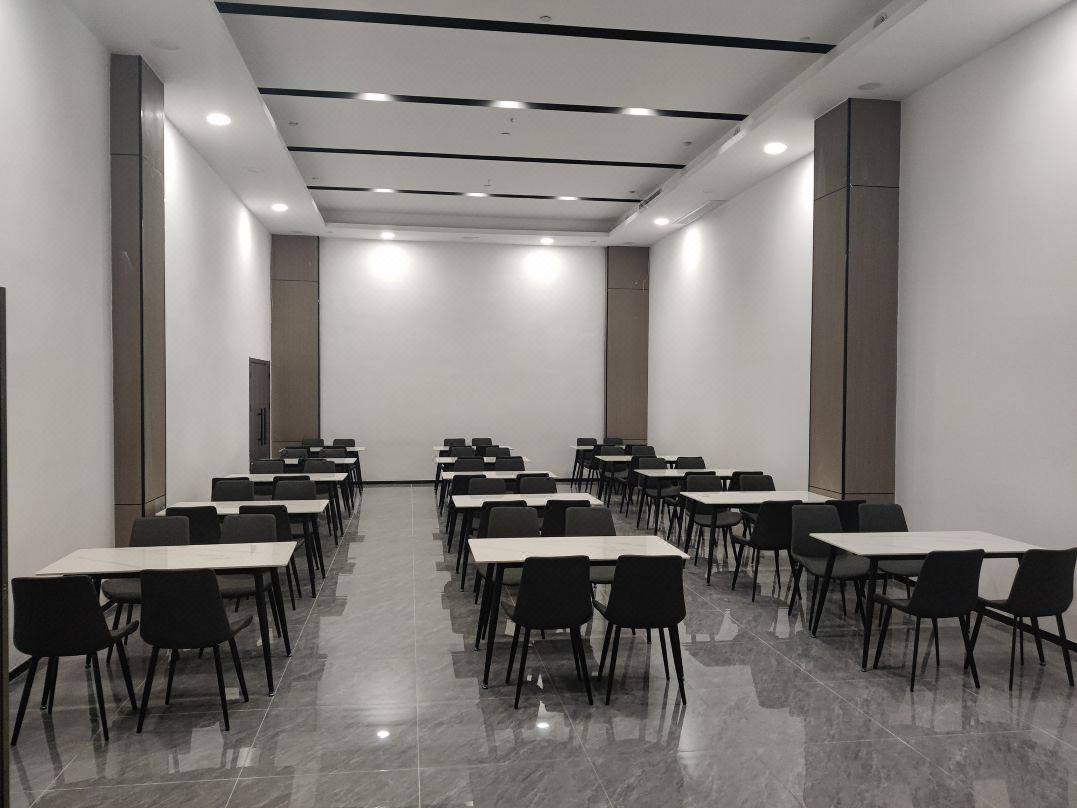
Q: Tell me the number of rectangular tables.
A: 15